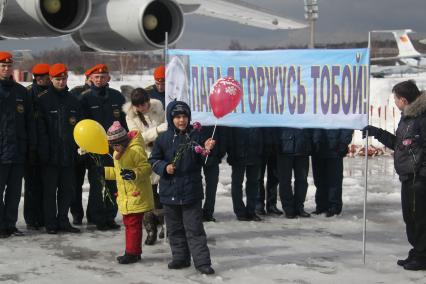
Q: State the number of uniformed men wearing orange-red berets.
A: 6